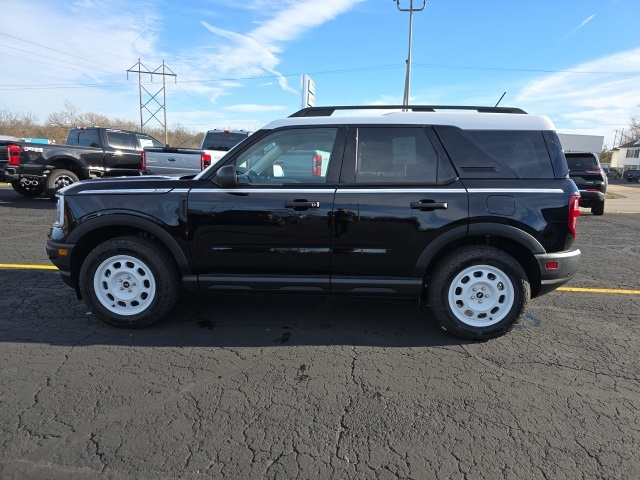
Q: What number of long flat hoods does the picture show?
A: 1